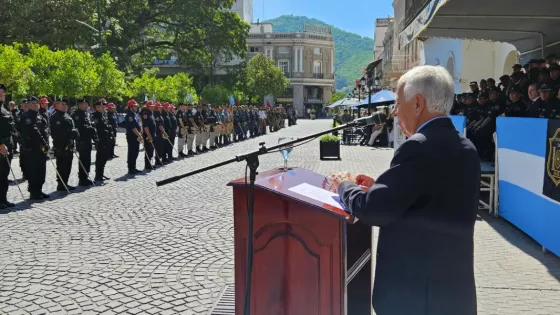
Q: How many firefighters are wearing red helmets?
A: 8